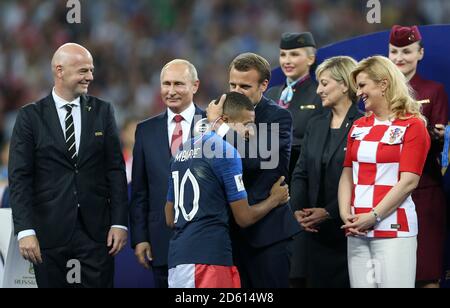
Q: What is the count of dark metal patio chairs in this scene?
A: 0